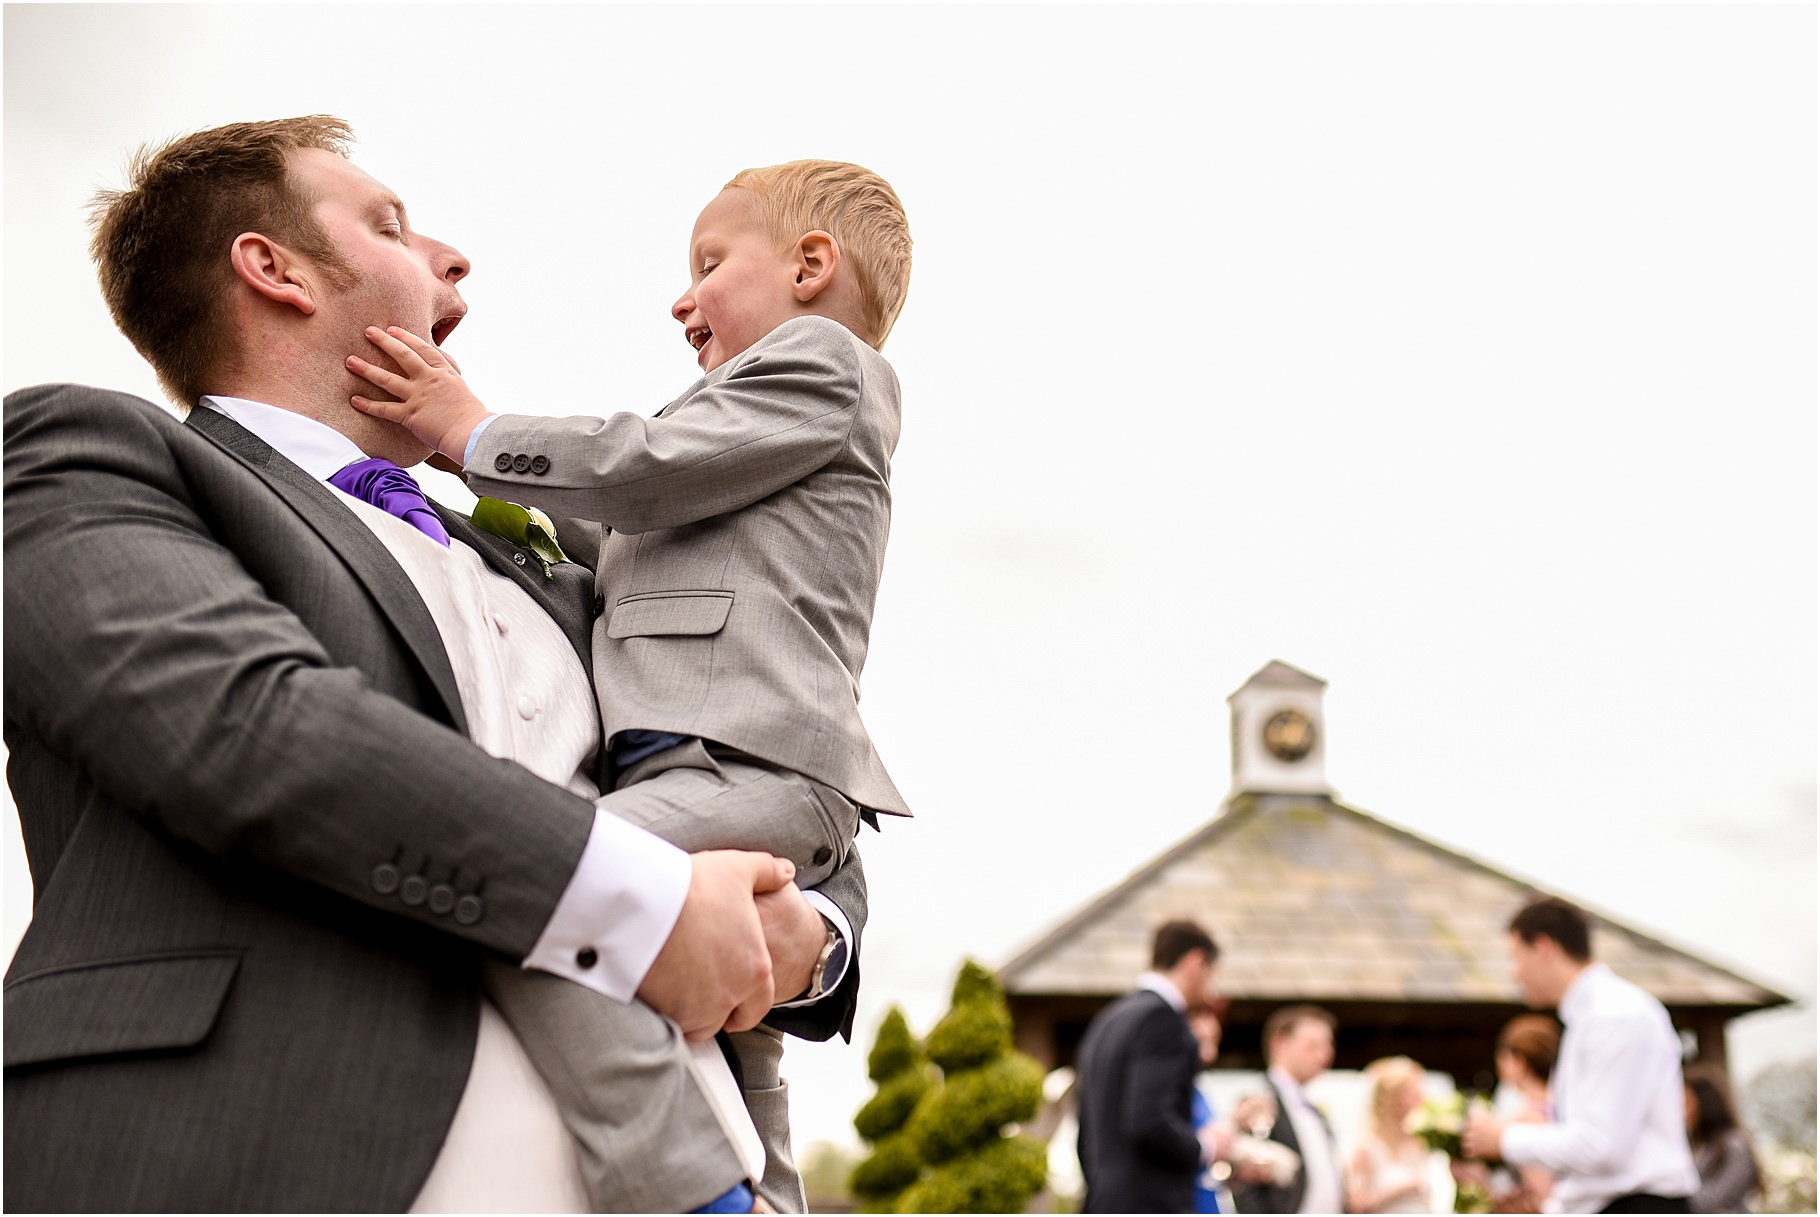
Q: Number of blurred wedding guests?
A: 7